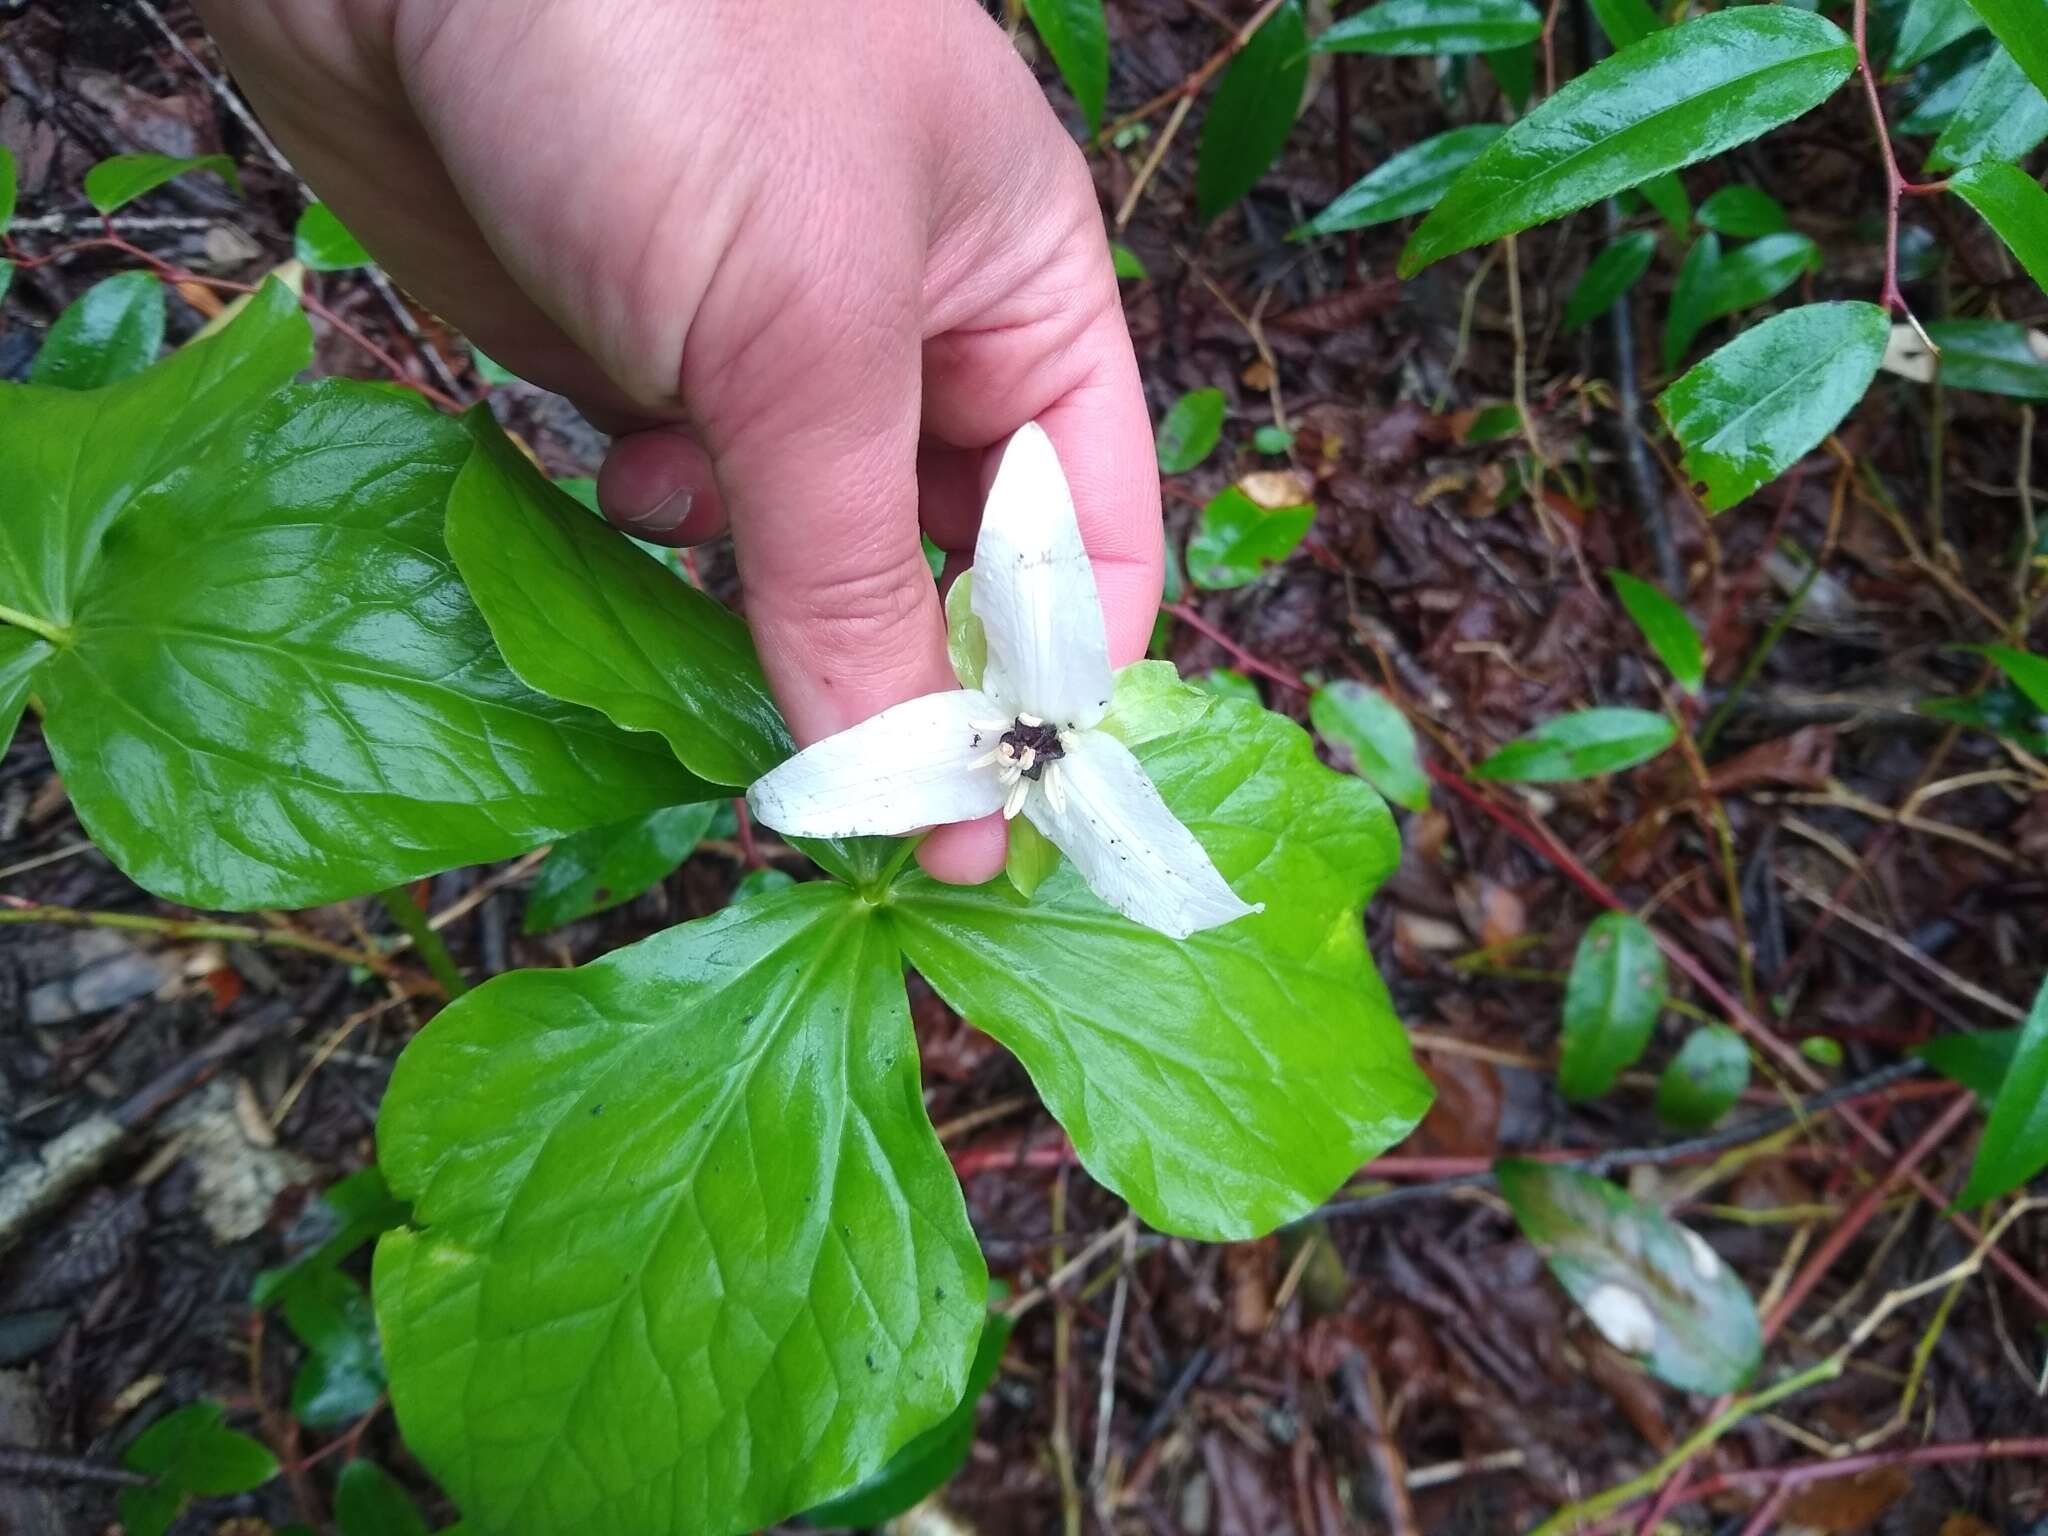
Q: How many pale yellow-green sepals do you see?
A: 3